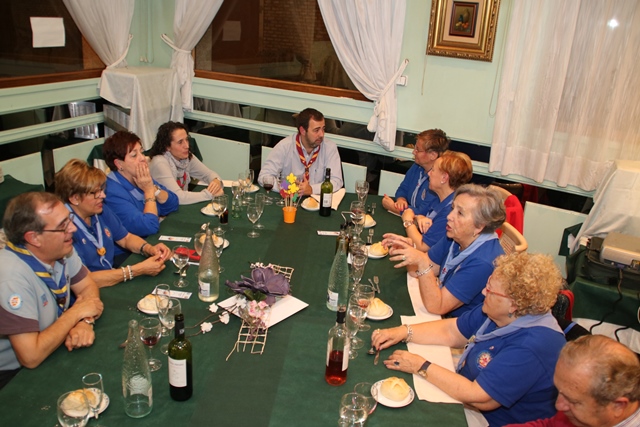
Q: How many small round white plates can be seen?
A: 10